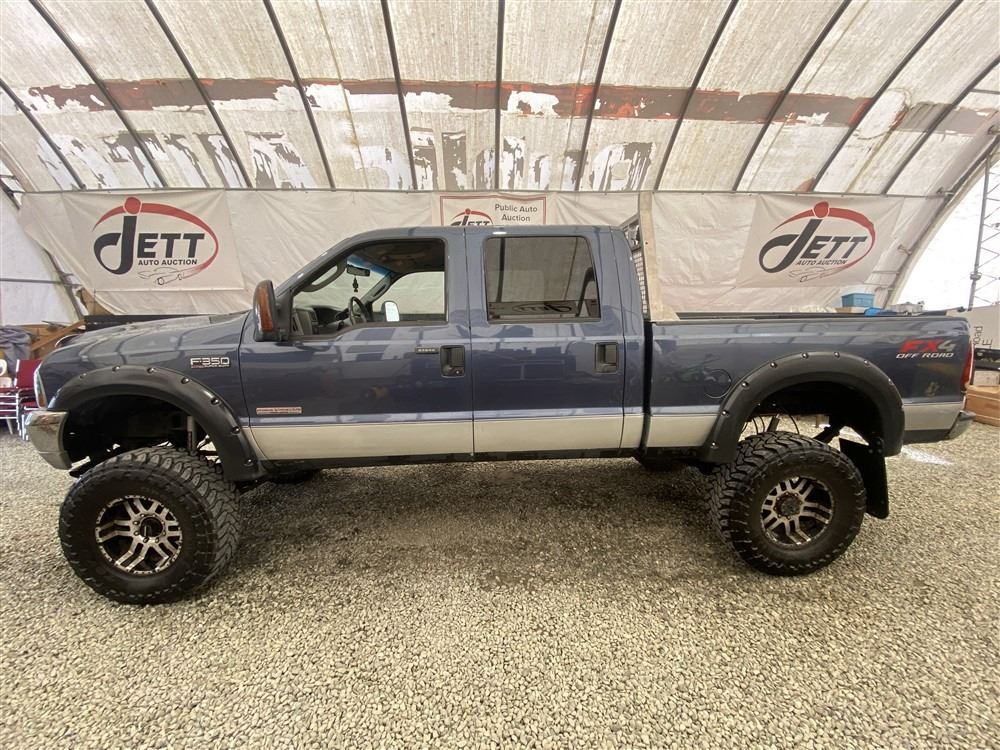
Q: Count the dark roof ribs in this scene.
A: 11